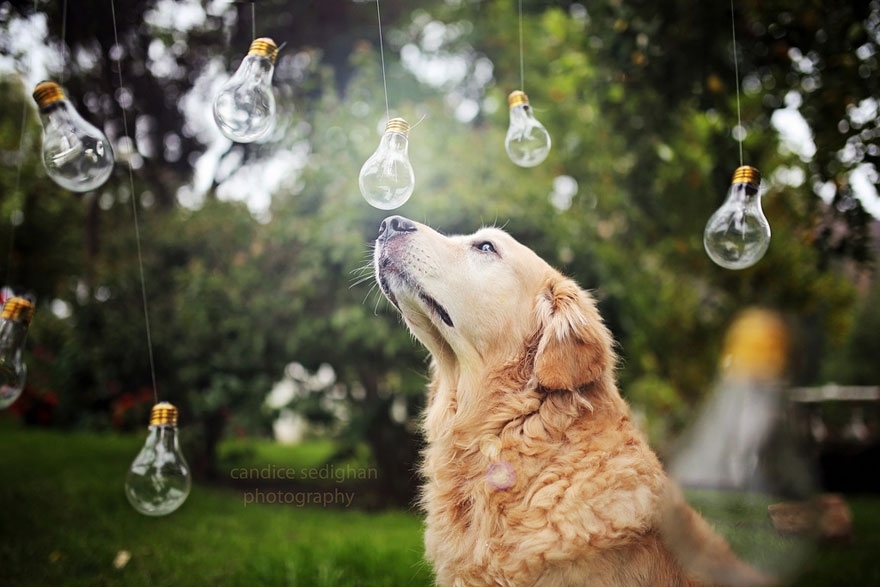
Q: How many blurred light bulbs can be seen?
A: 1